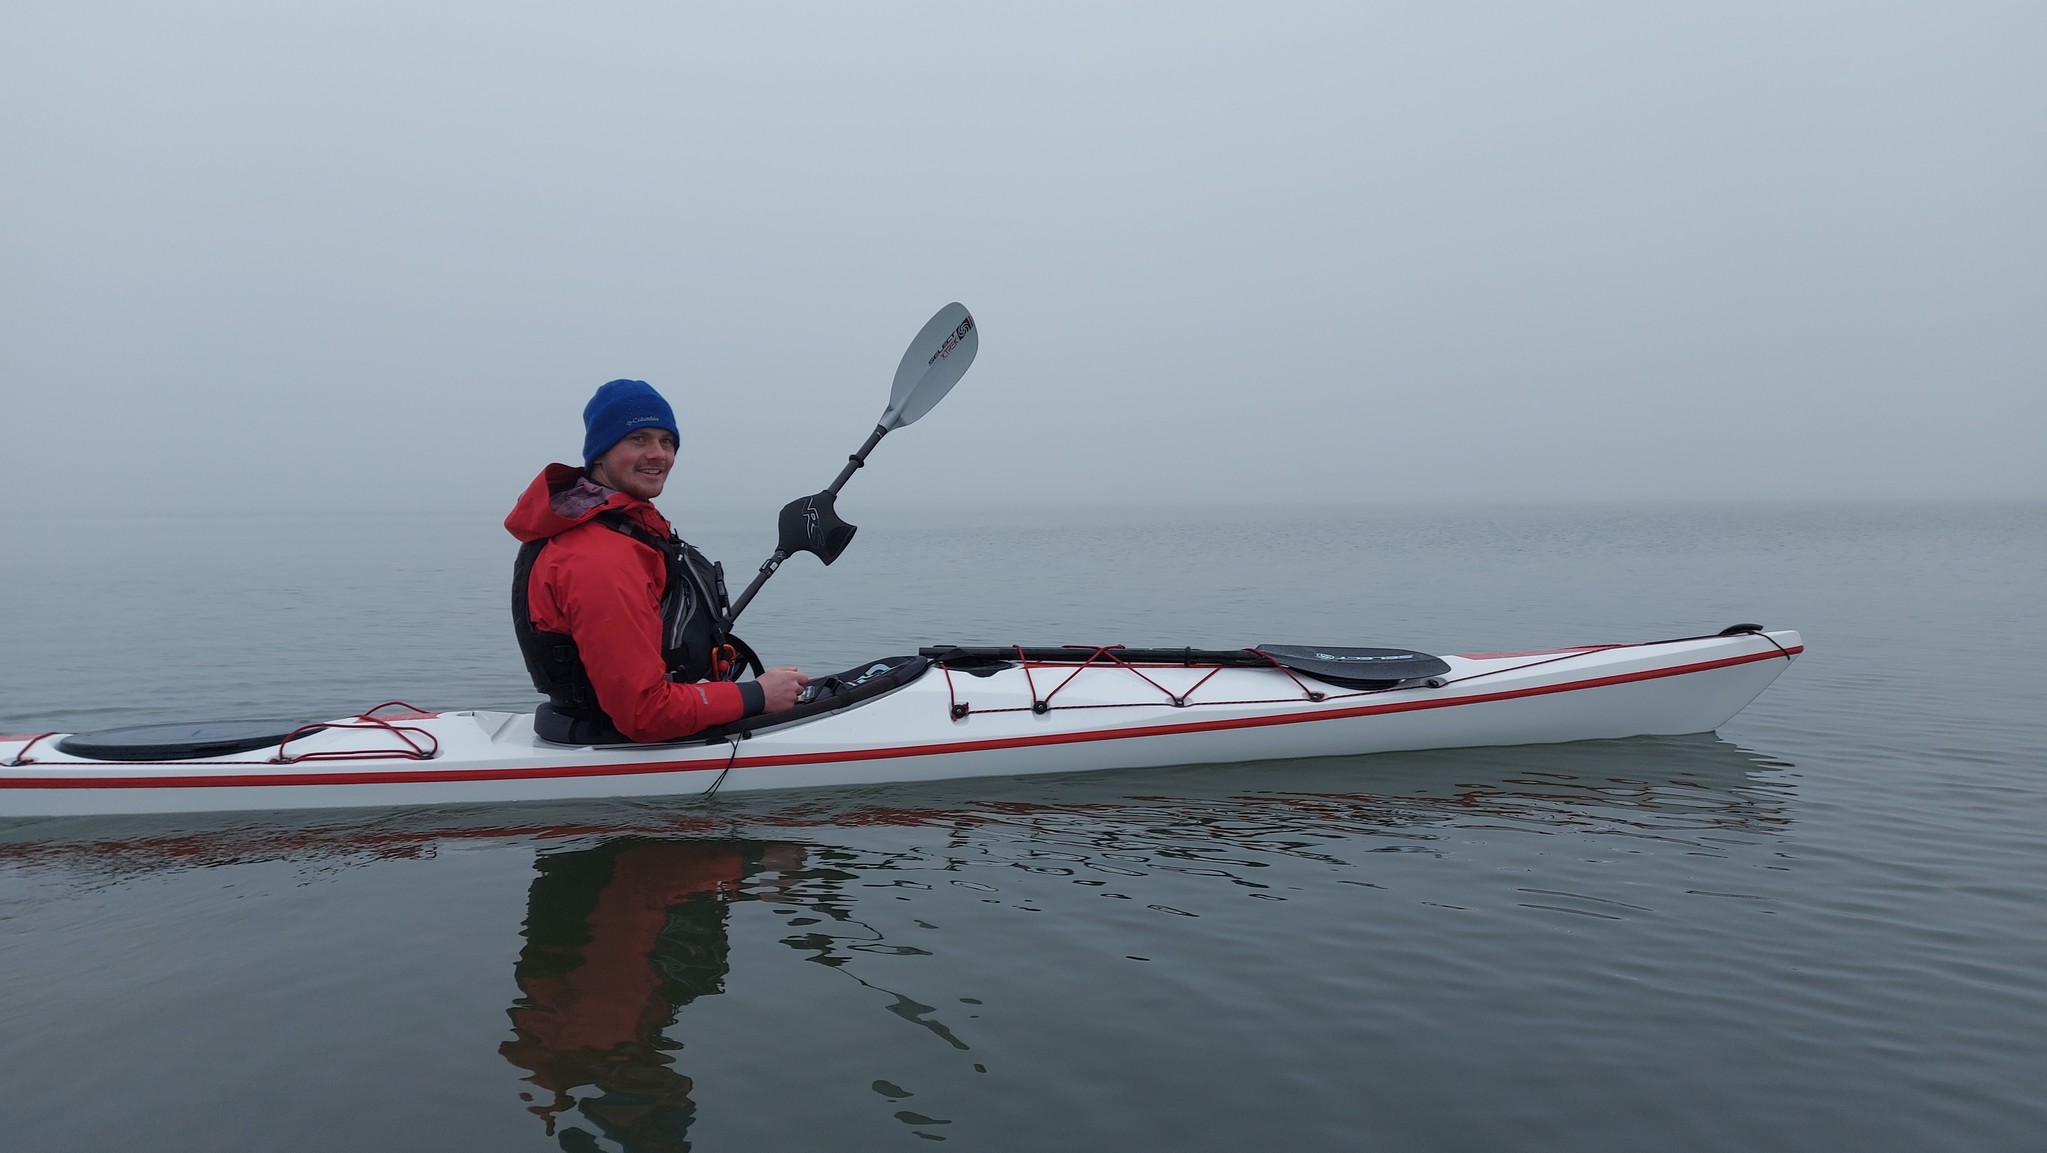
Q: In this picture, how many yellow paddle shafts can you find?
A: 0